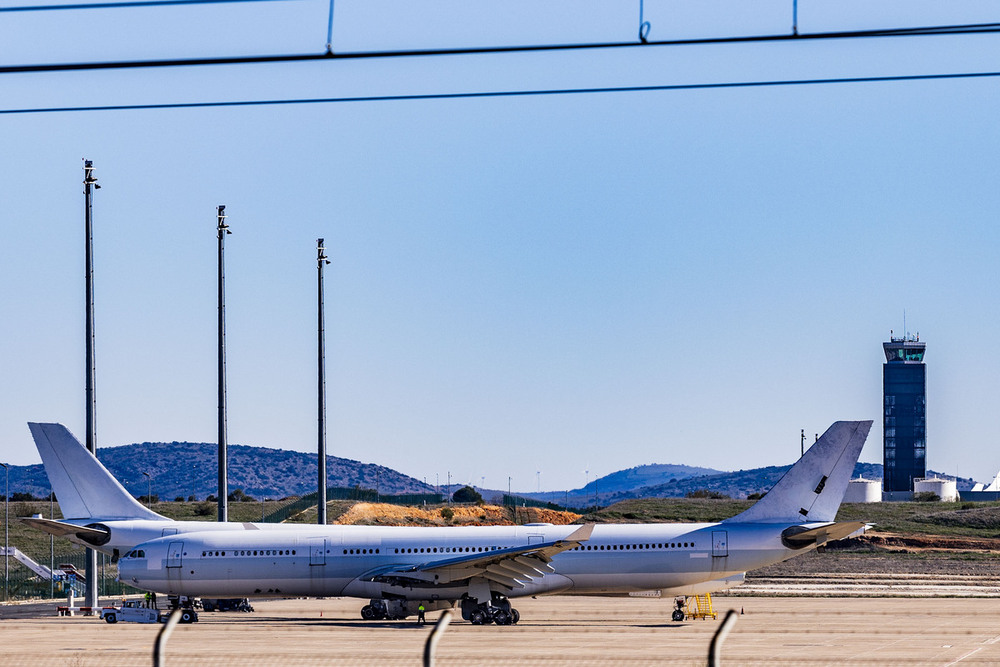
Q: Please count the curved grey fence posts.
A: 3